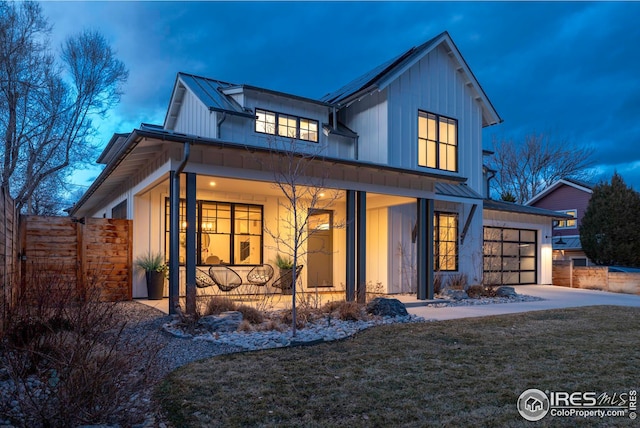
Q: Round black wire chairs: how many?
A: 4